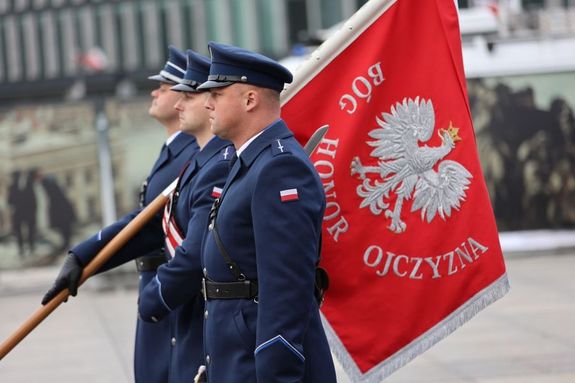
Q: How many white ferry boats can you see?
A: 0